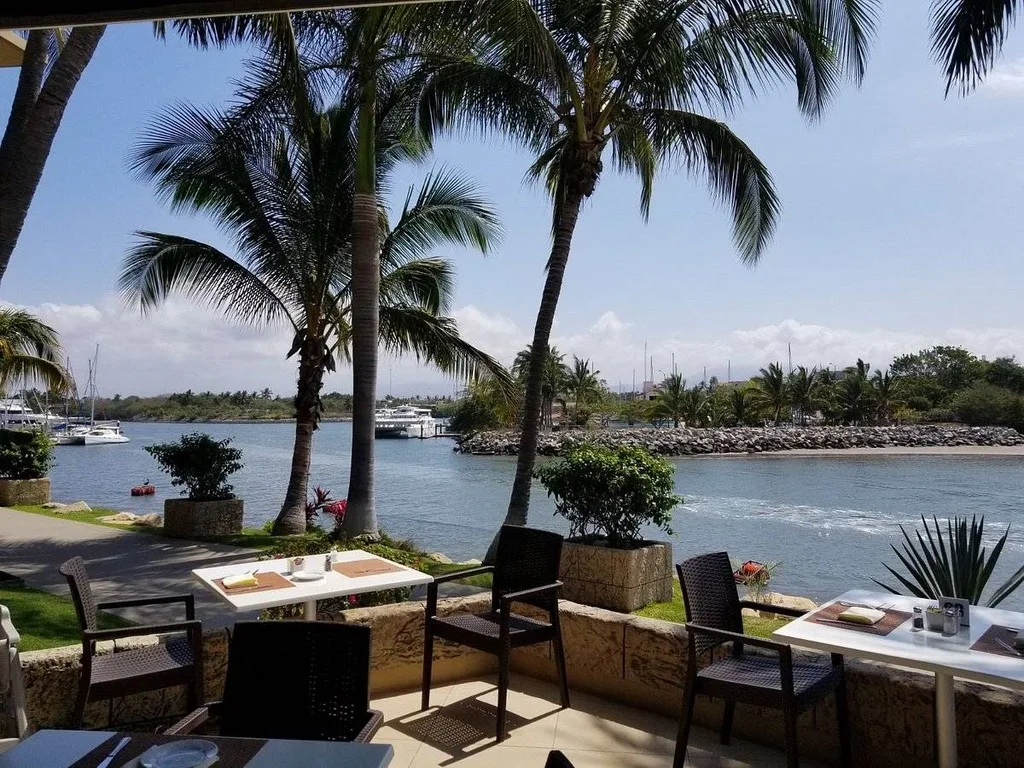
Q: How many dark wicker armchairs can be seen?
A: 4